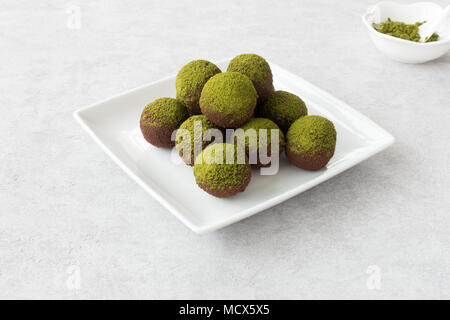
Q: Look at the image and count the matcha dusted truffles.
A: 9